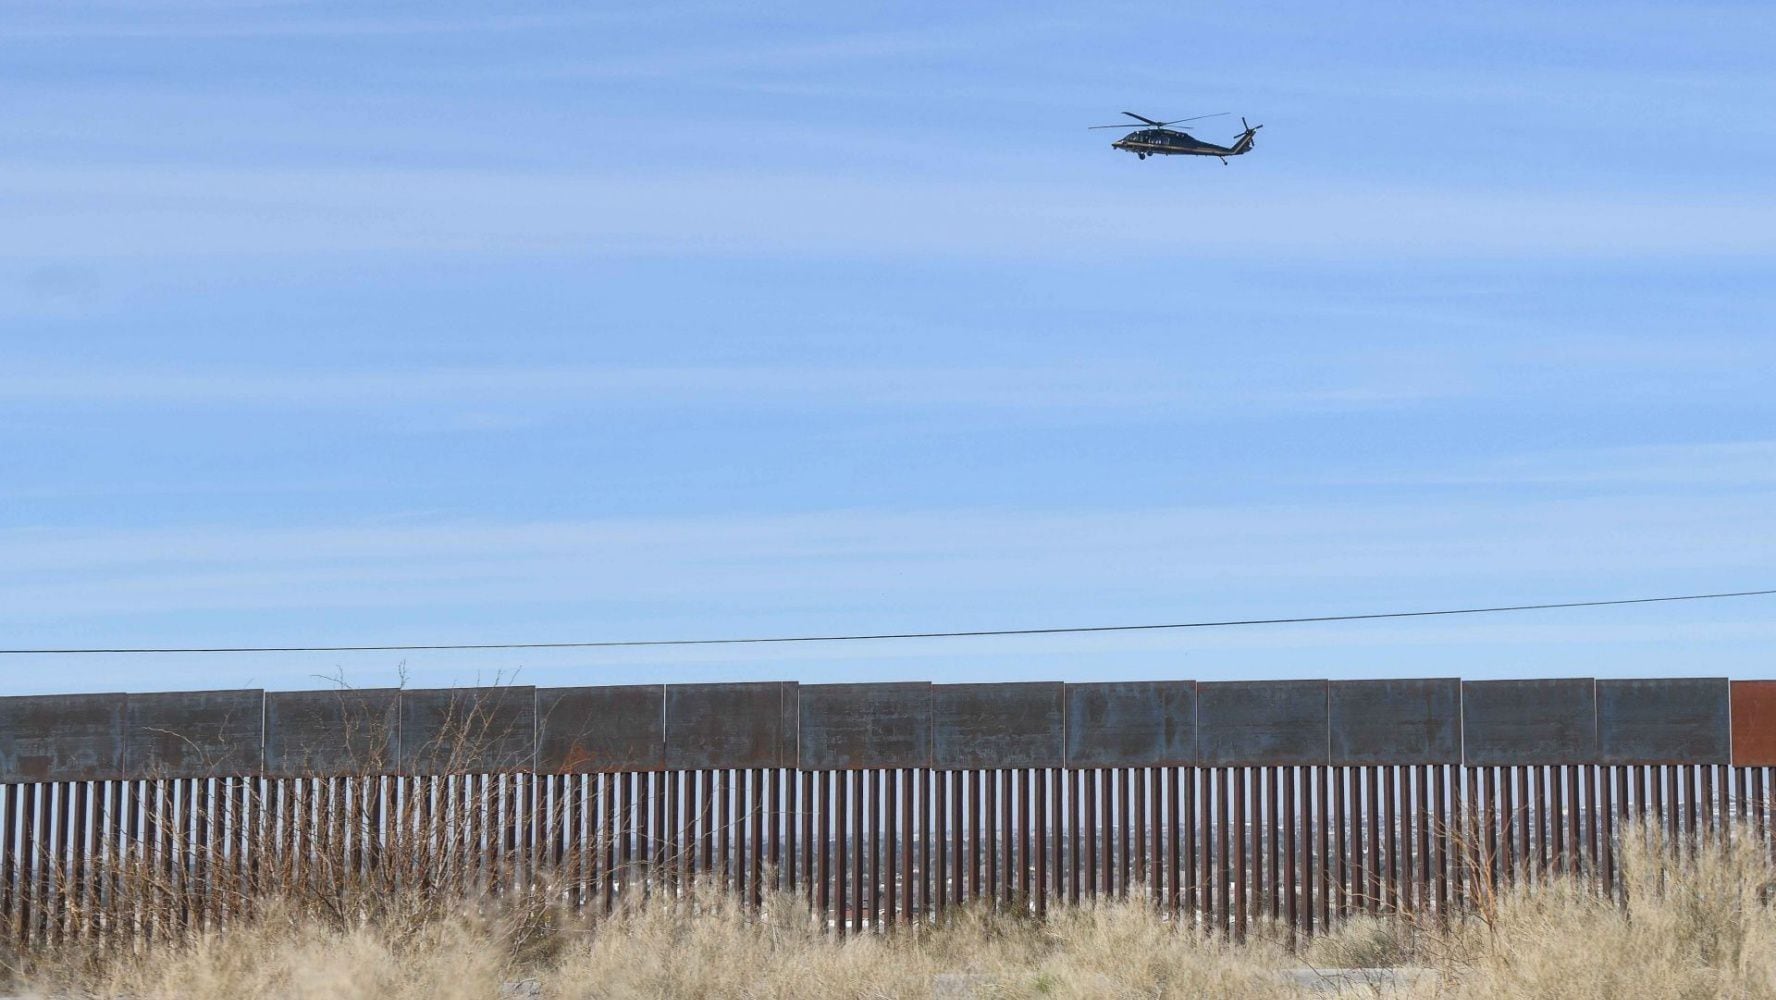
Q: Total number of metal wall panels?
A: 14